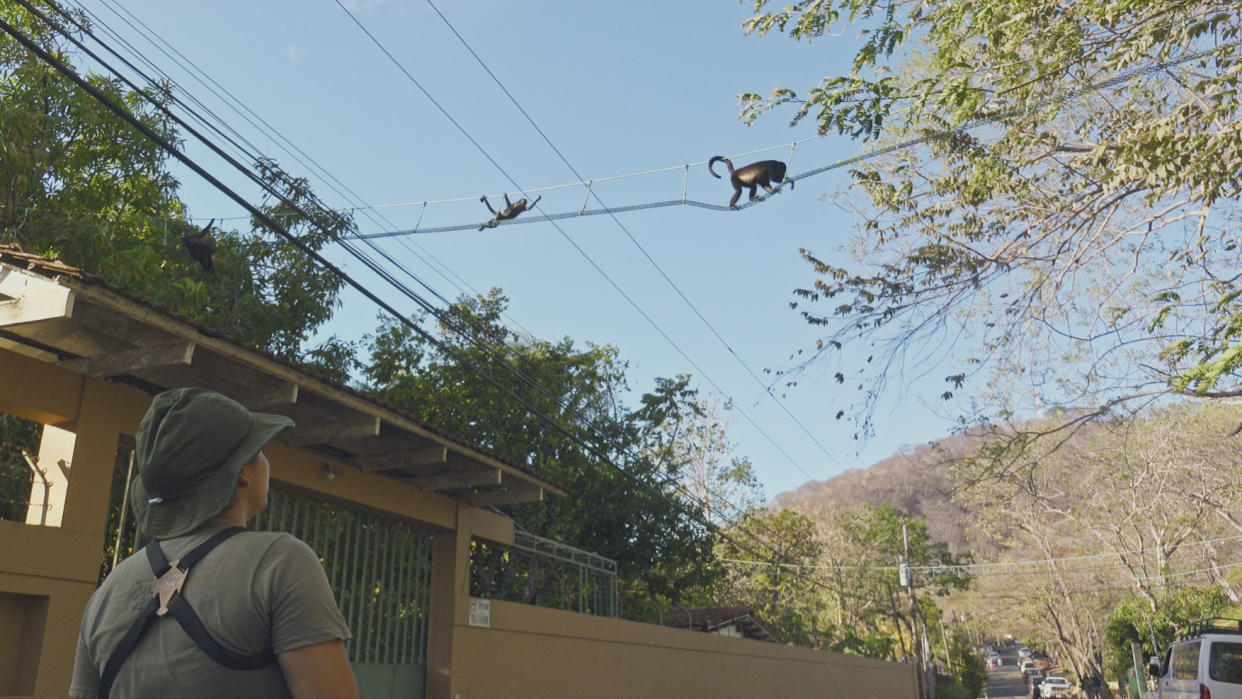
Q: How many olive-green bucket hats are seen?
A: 1